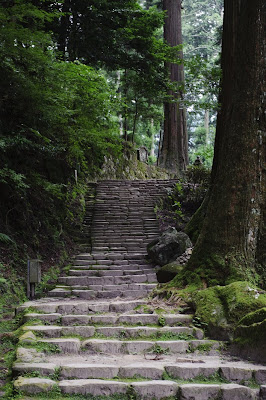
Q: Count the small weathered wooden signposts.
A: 1